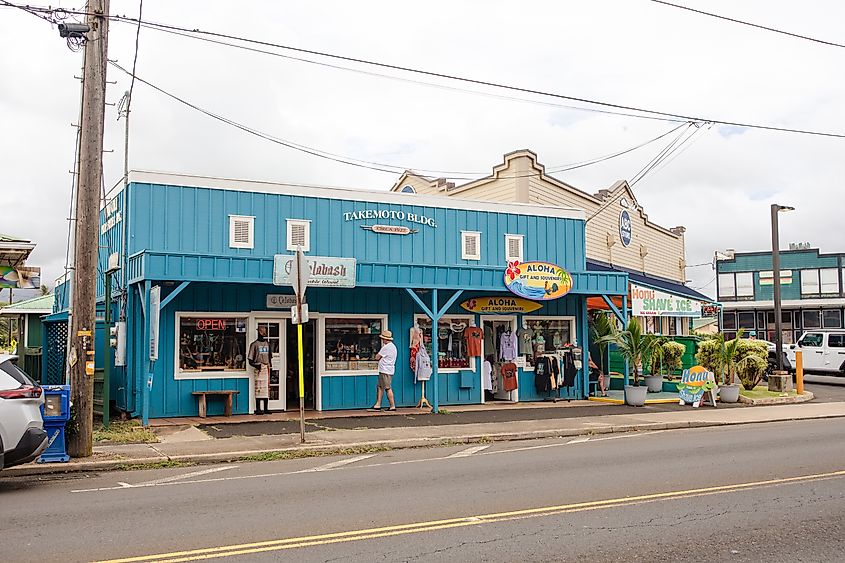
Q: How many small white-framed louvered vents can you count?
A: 4